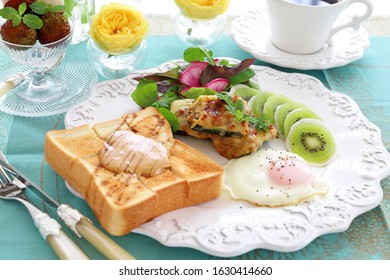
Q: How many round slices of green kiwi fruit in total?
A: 6